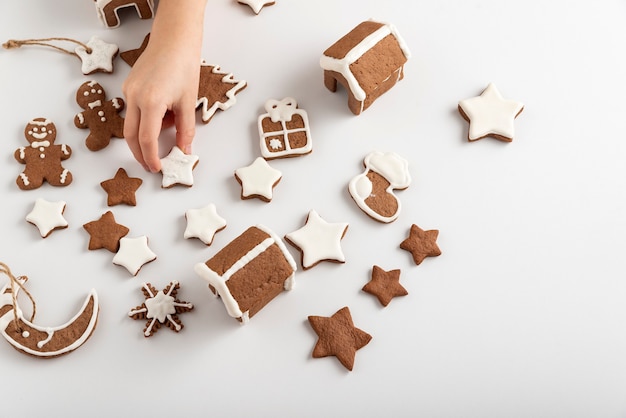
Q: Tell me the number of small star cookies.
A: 11